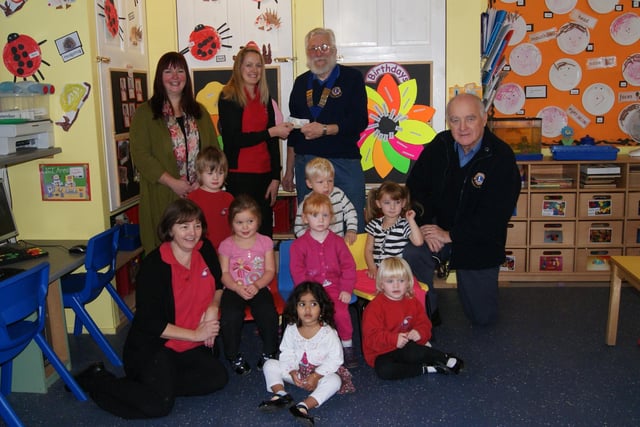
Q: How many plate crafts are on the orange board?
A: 13